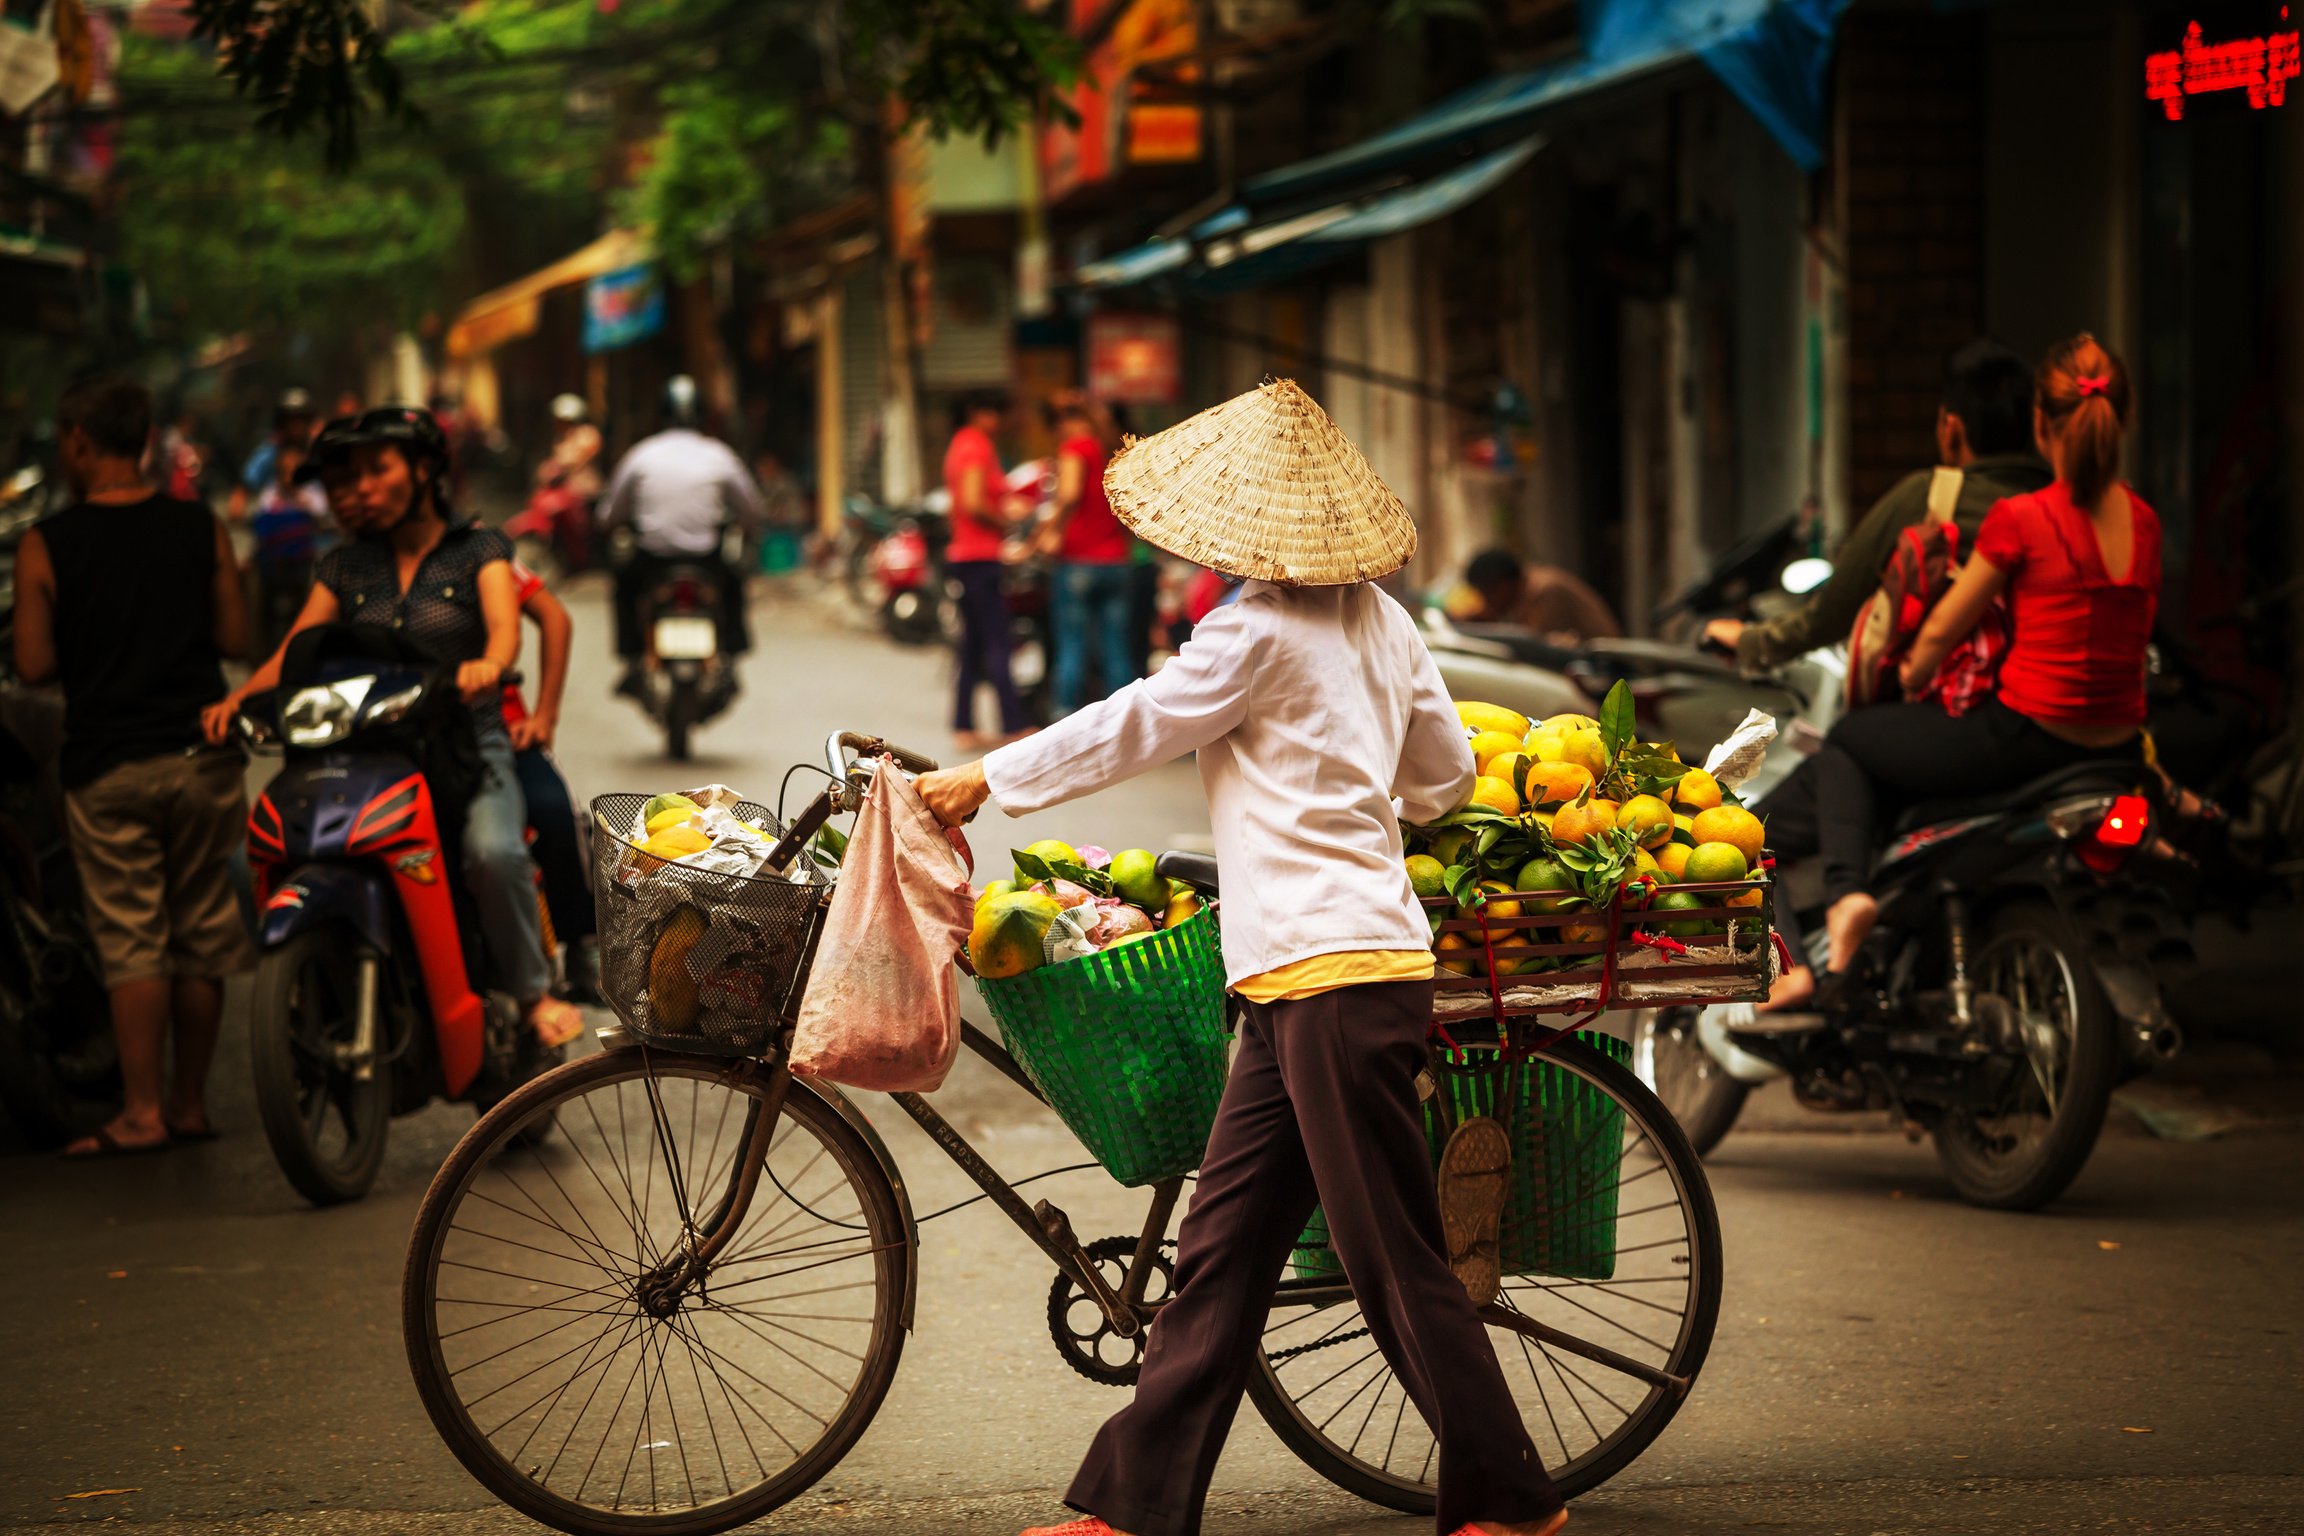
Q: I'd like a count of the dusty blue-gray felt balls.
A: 0